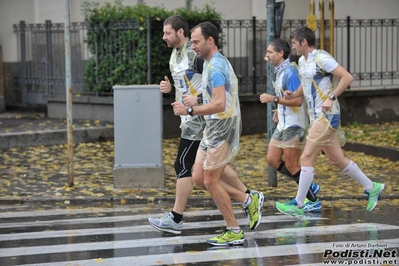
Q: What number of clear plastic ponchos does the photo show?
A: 4